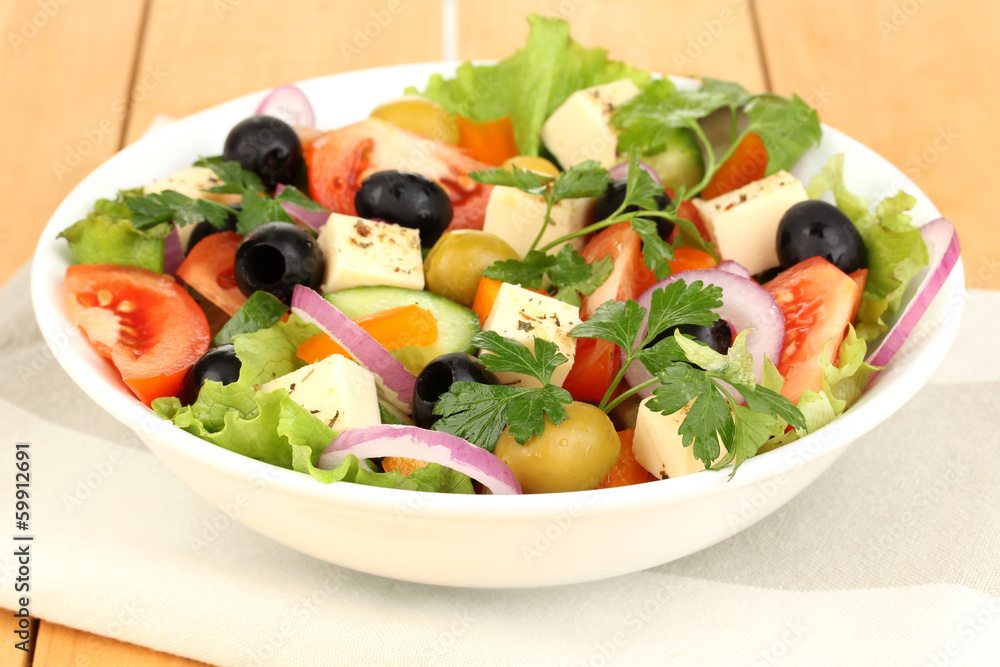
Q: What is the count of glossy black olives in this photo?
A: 9